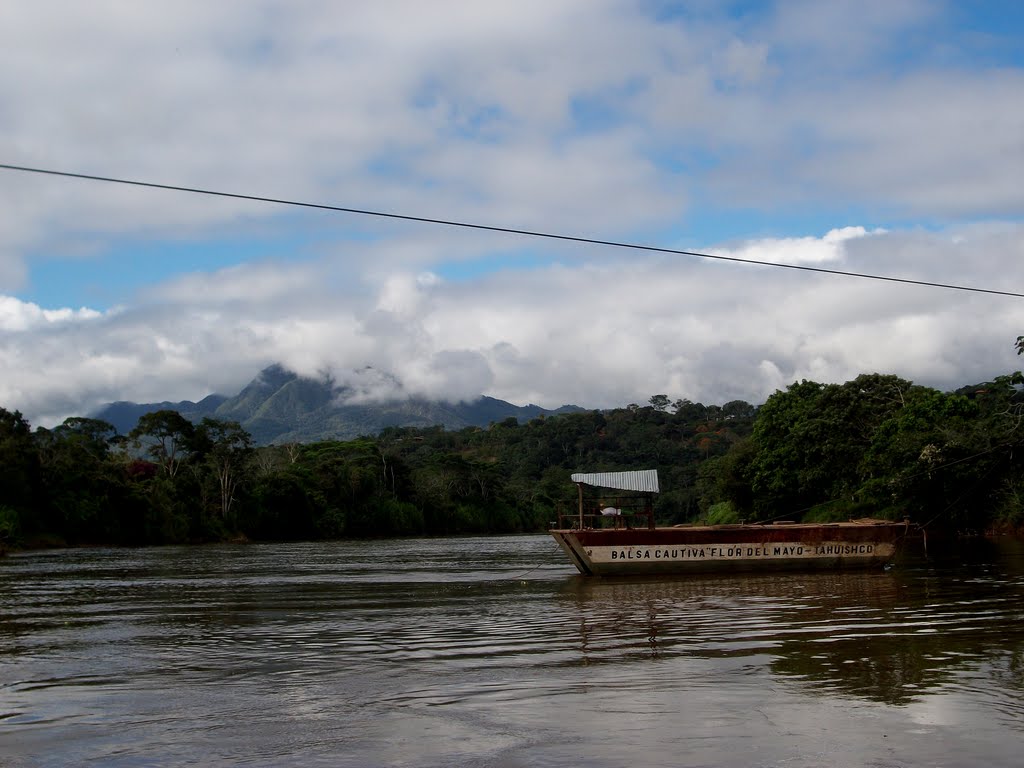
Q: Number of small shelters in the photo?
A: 1